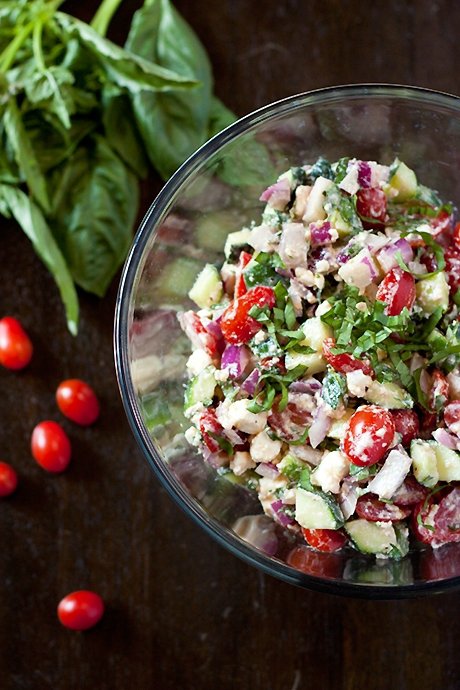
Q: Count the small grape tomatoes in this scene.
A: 5